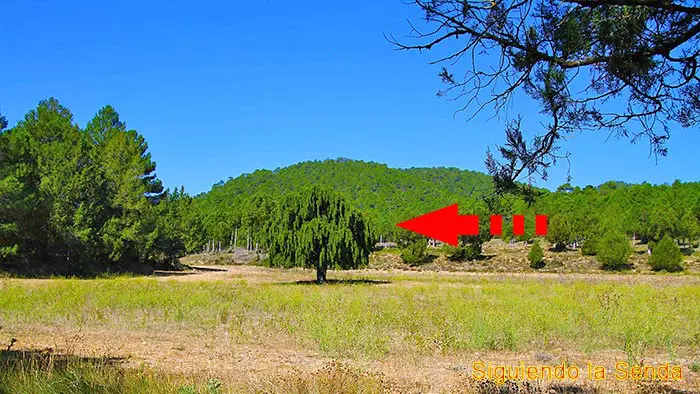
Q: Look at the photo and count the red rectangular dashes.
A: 3